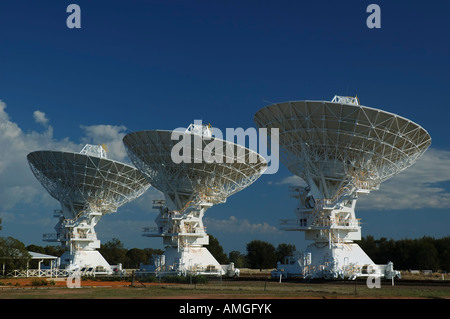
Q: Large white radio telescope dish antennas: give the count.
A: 3